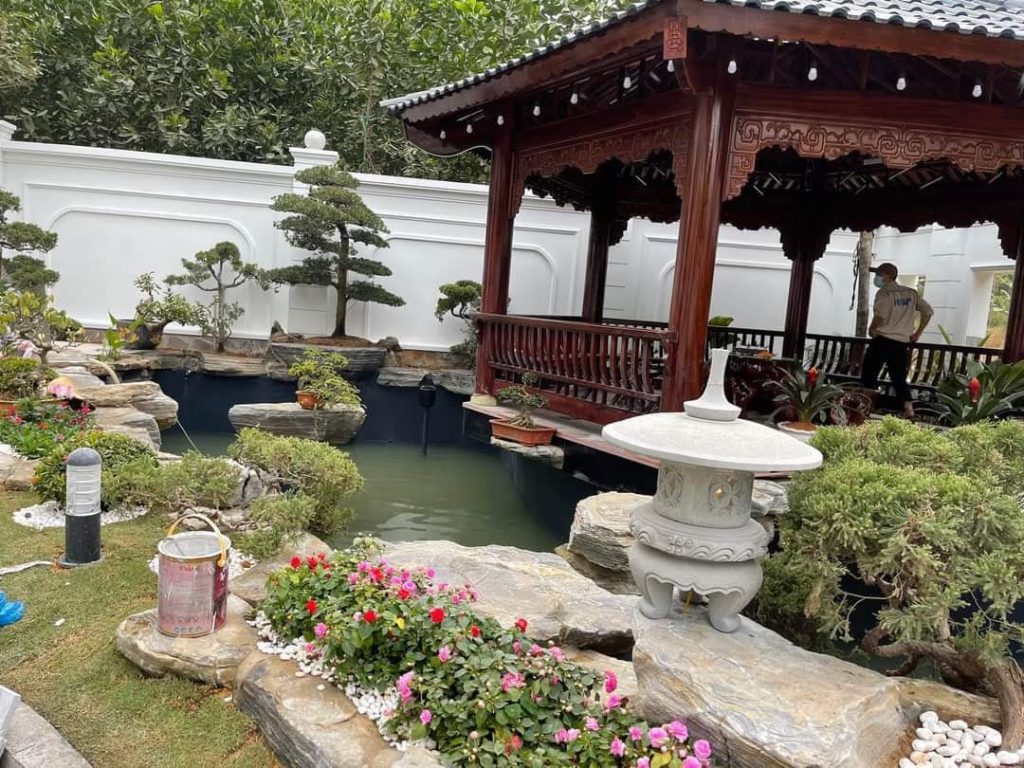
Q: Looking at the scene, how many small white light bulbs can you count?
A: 11